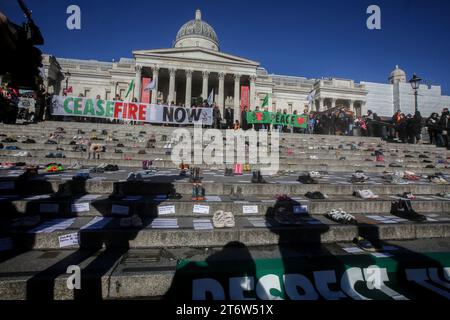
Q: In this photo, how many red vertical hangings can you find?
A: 2